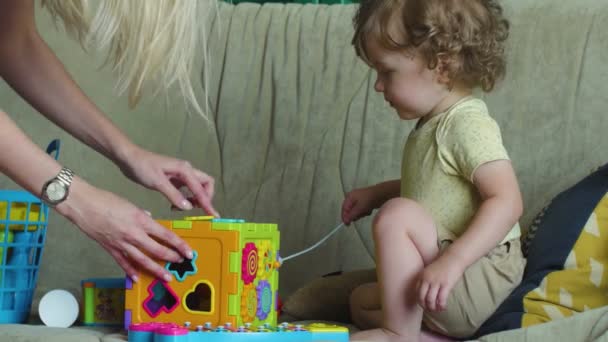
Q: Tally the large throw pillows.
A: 1